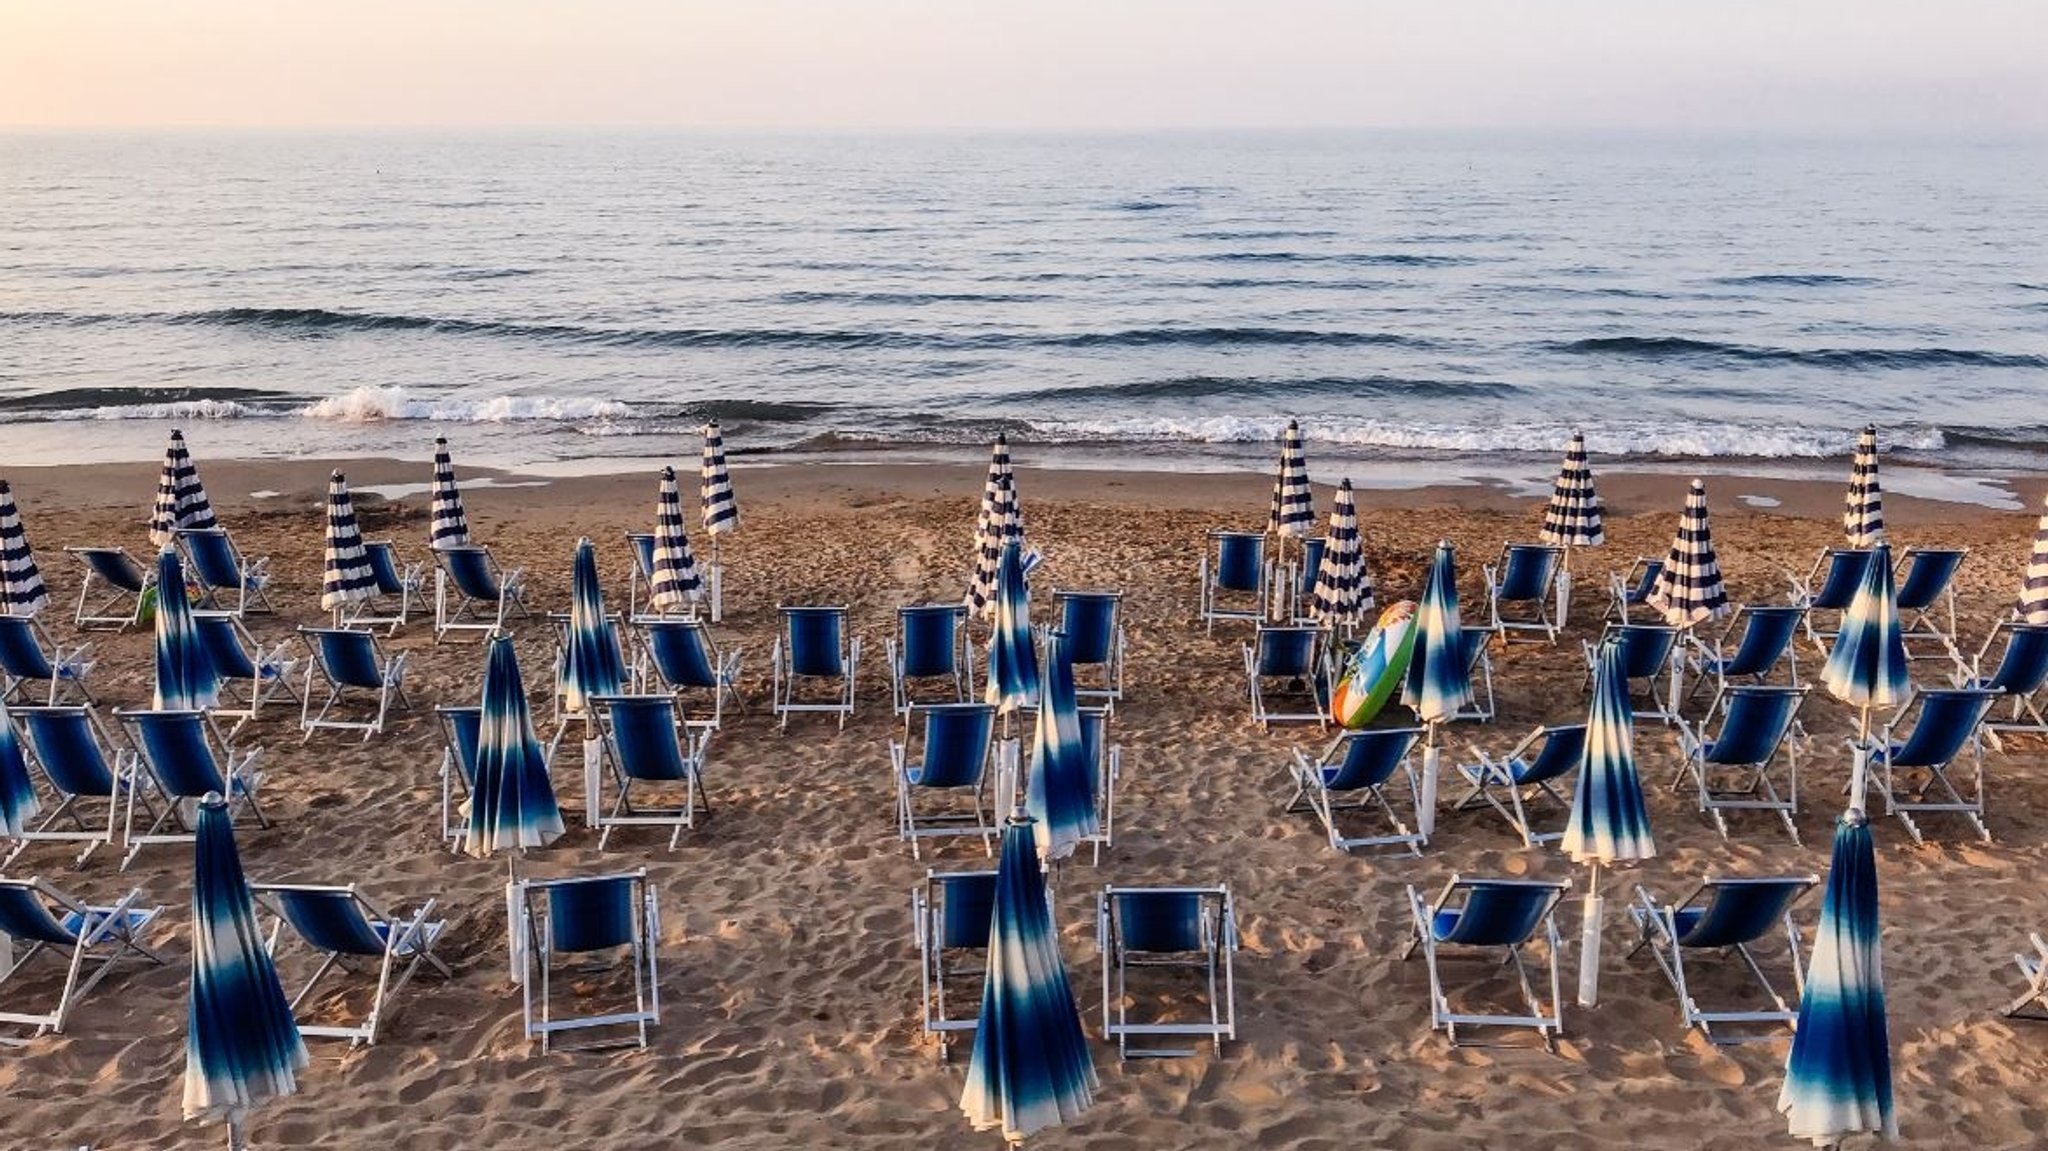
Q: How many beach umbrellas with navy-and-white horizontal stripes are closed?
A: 14